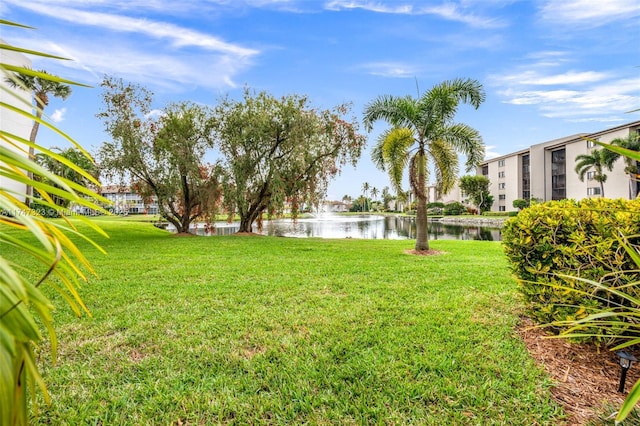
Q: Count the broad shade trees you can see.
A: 2